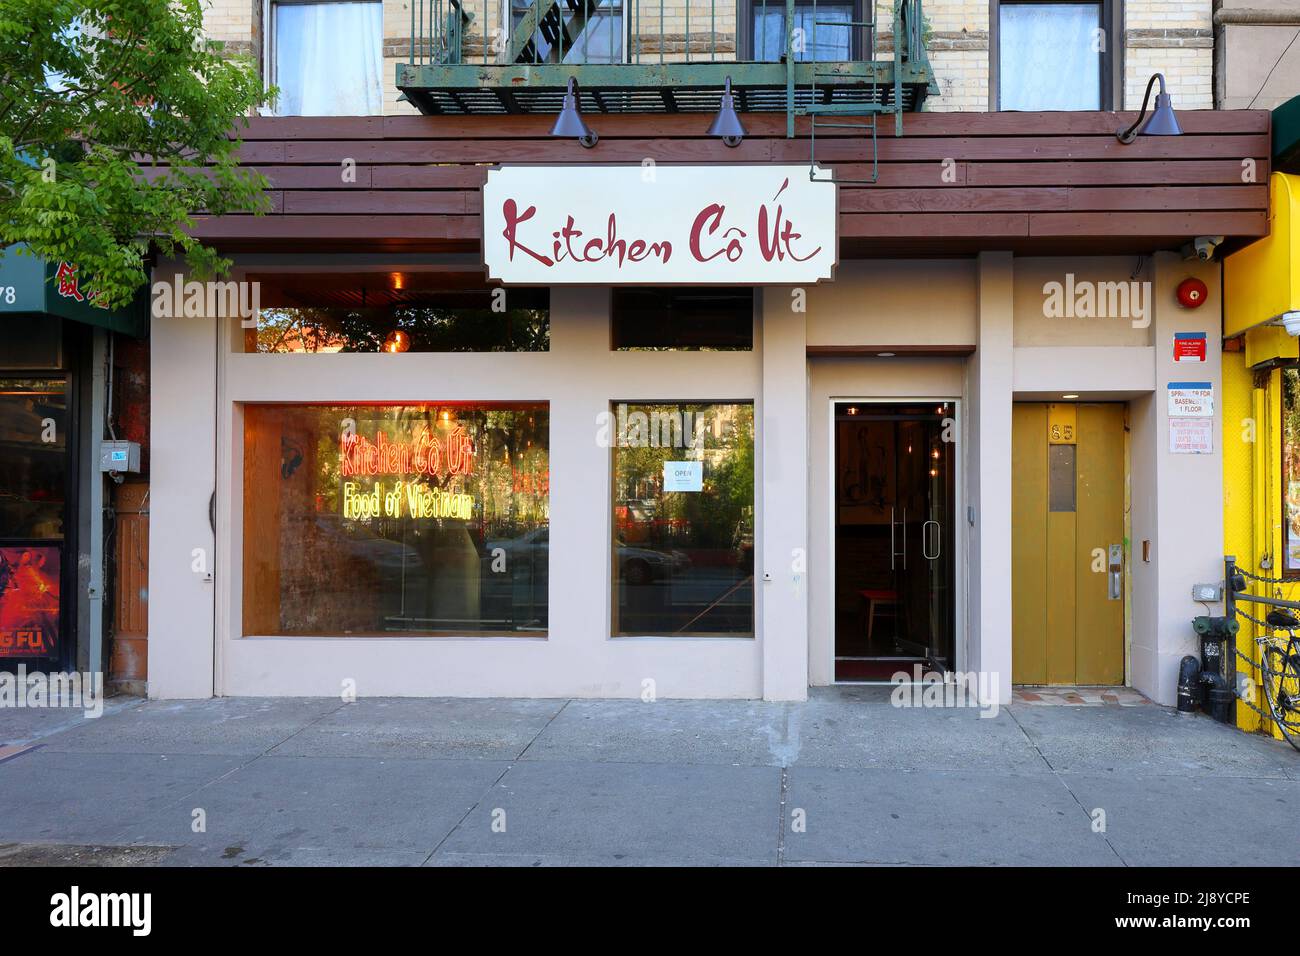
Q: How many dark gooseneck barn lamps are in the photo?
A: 3